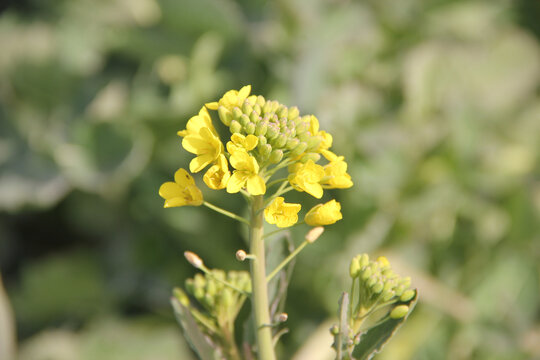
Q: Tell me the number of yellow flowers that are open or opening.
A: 12